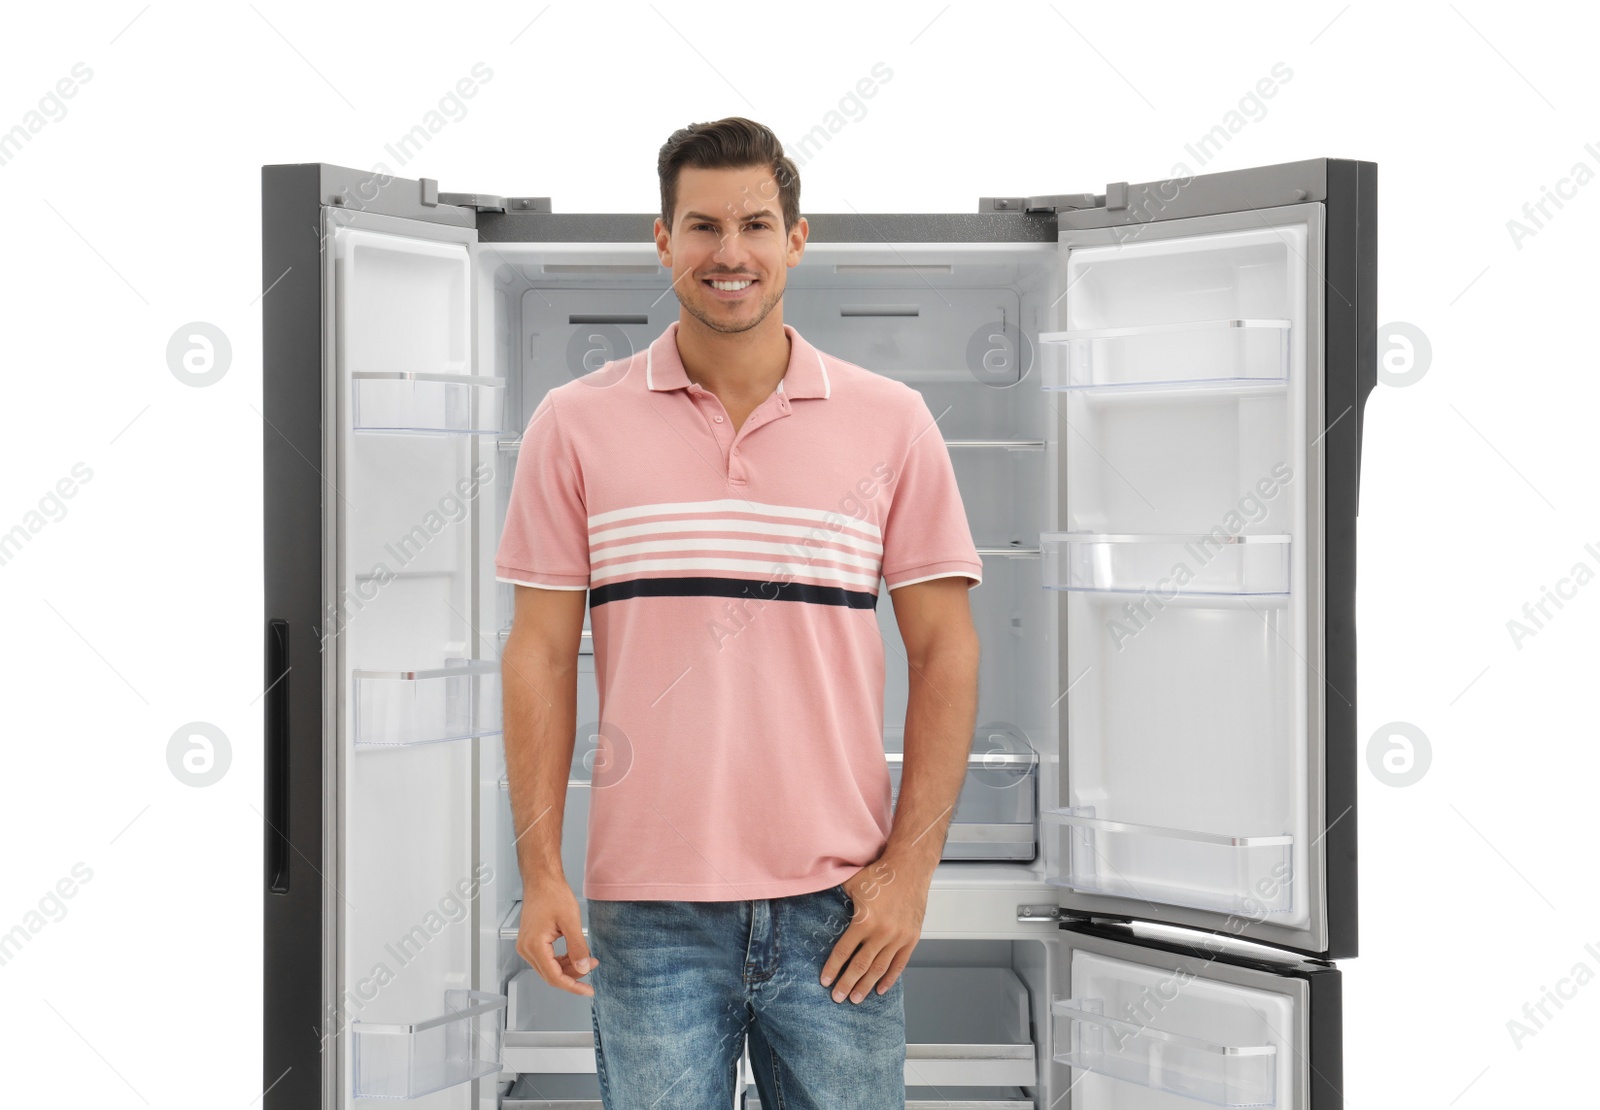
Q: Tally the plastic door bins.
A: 7